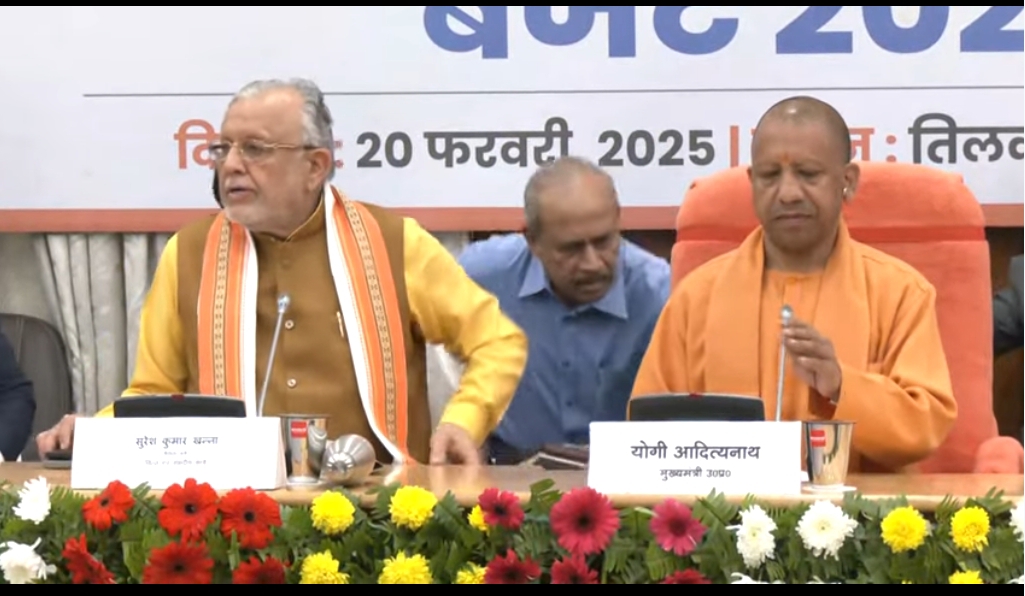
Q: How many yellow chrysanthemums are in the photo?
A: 9